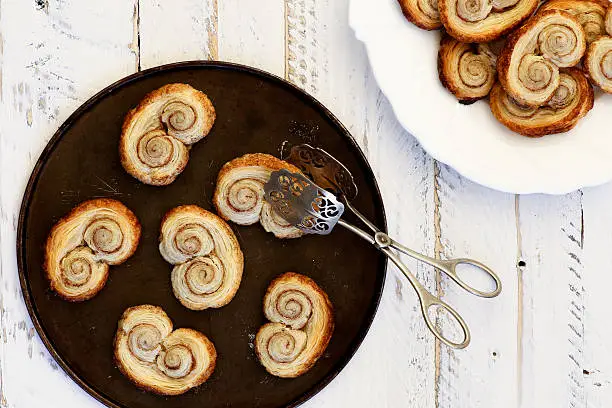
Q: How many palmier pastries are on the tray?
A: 6